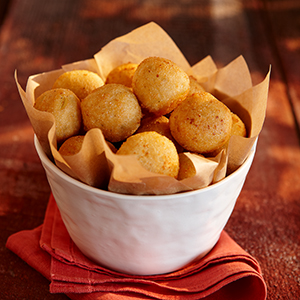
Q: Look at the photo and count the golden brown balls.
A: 12